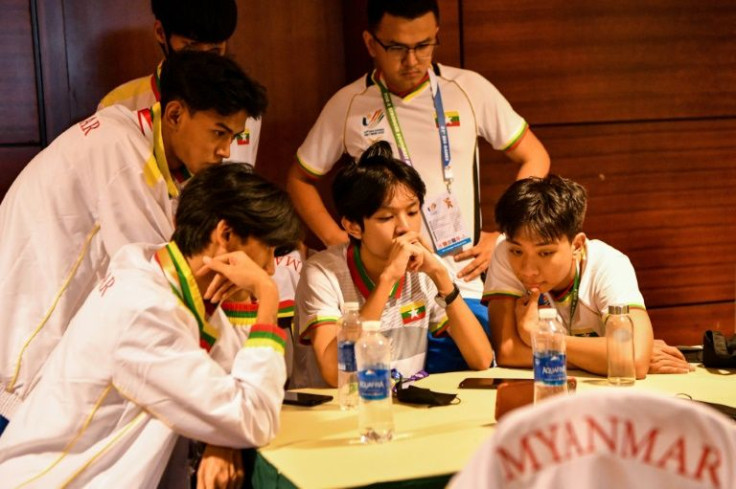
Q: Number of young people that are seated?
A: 3